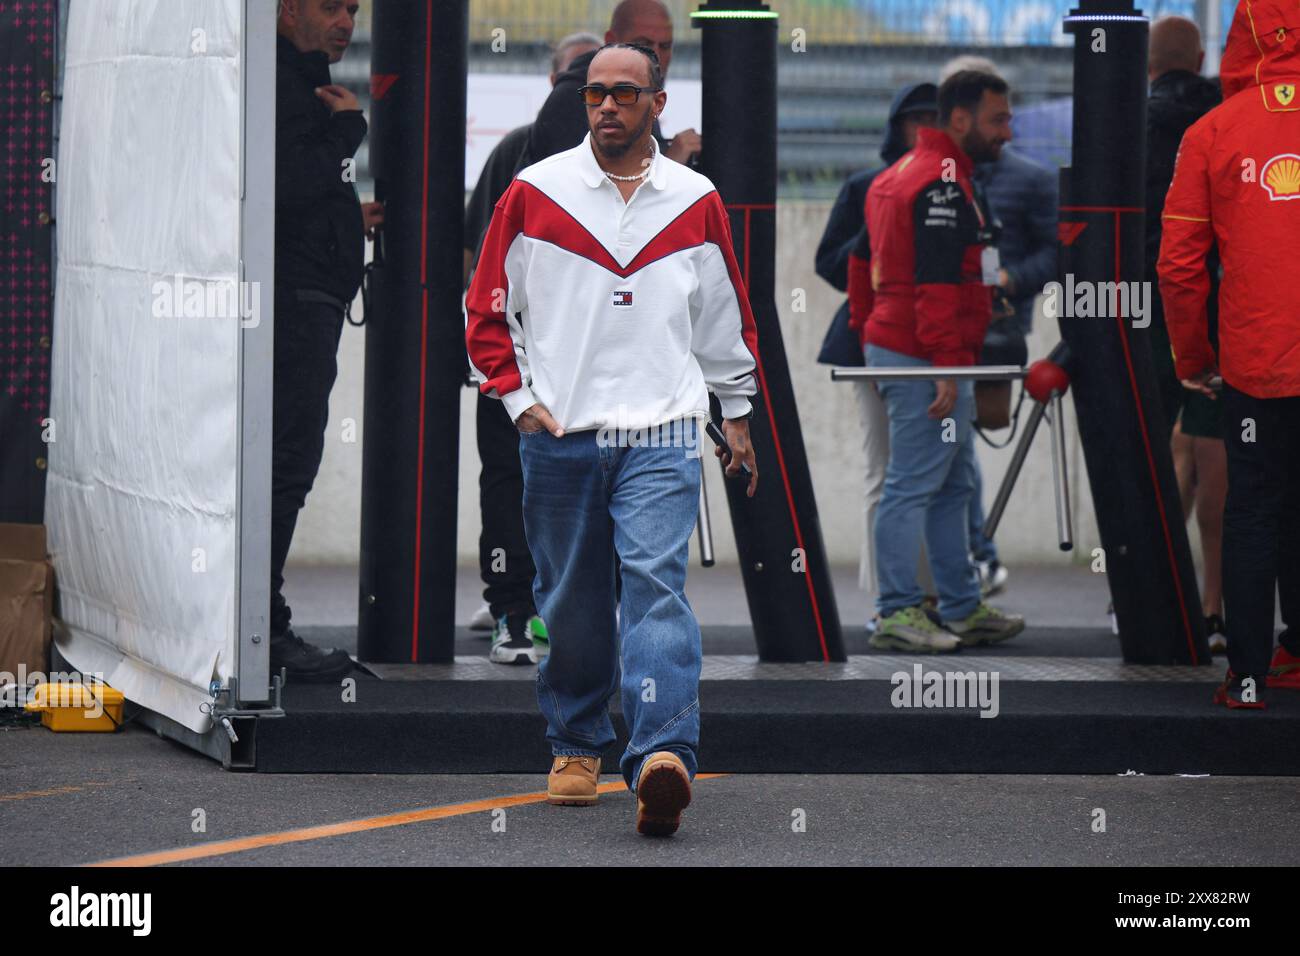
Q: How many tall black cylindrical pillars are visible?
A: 3